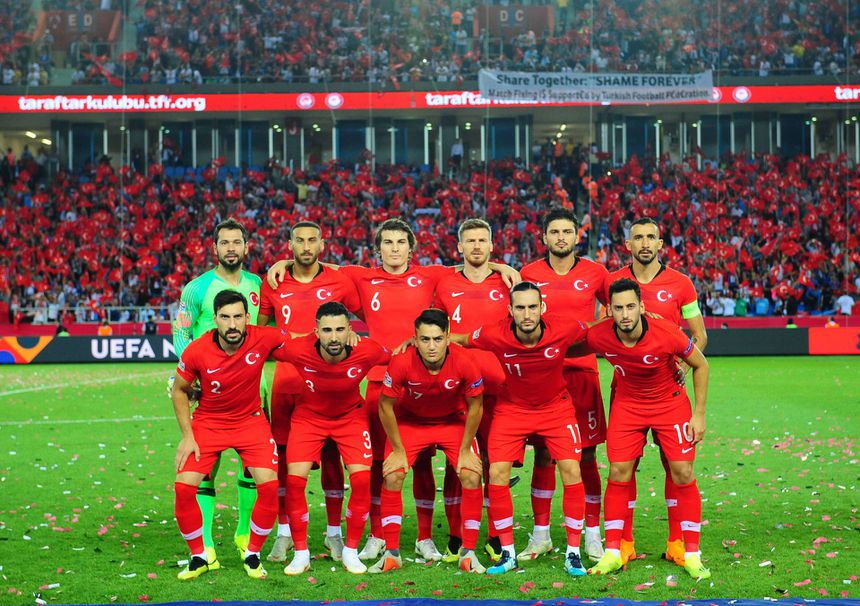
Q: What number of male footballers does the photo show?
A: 11